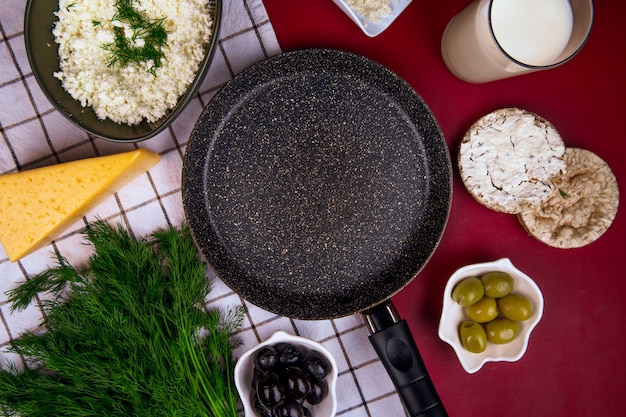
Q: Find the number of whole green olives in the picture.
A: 6